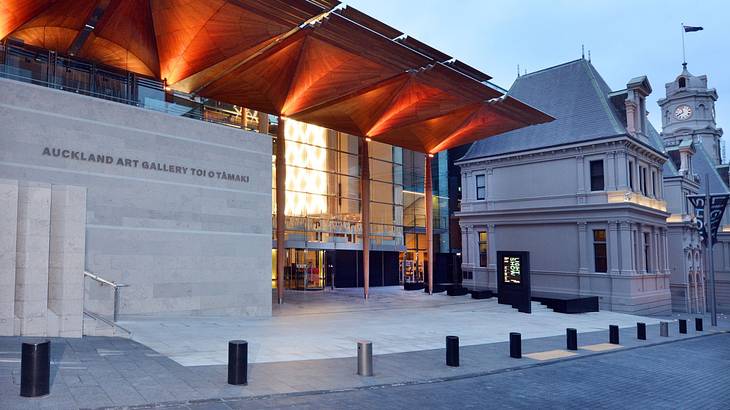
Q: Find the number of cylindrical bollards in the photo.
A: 11